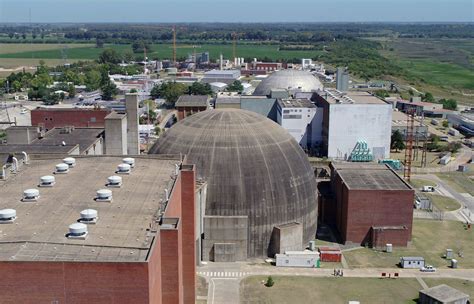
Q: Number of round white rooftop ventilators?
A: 11